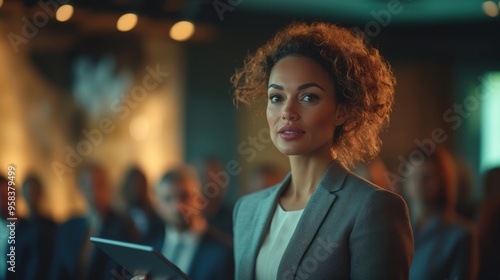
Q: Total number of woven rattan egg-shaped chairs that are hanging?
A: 0